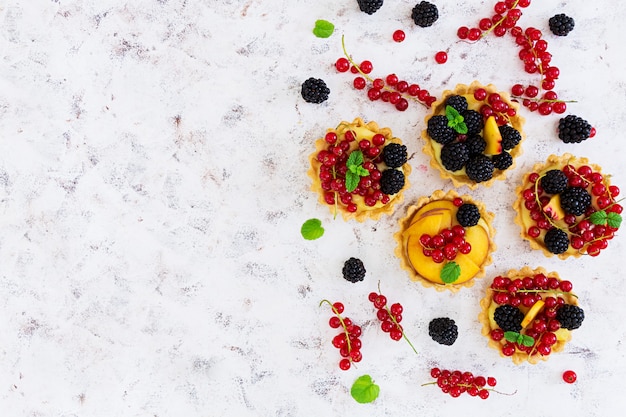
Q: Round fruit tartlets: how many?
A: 5